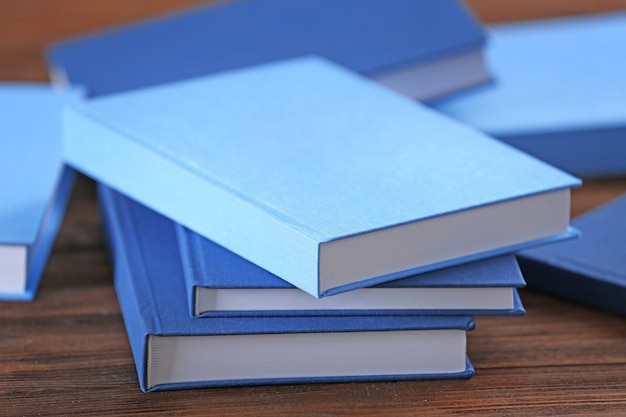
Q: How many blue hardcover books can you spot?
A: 7